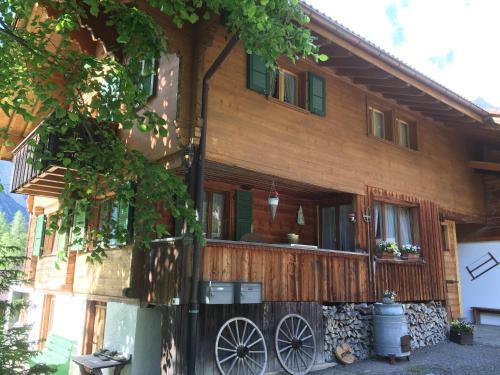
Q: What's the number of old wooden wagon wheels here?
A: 2